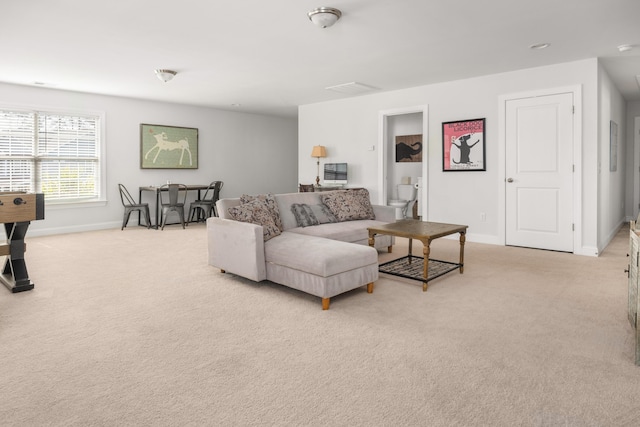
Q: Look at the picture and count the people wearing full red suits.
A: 0